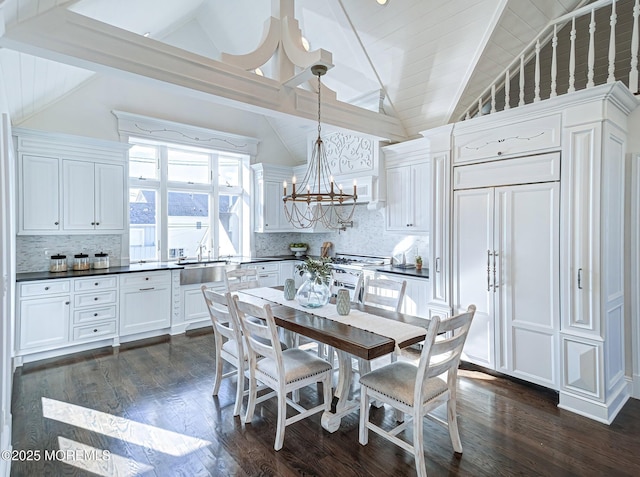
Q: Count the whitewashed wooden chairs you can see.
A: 6